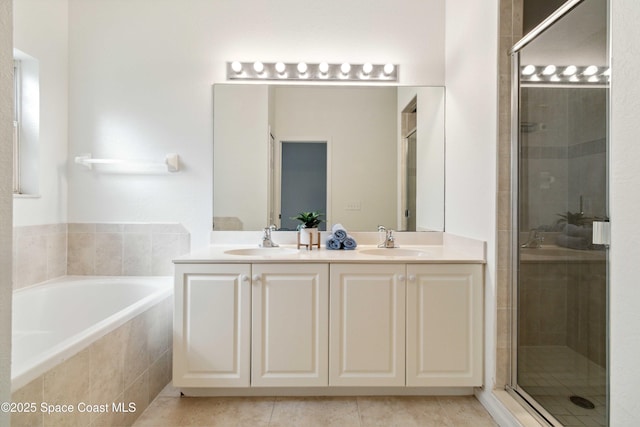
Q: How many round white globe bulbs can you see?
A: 8